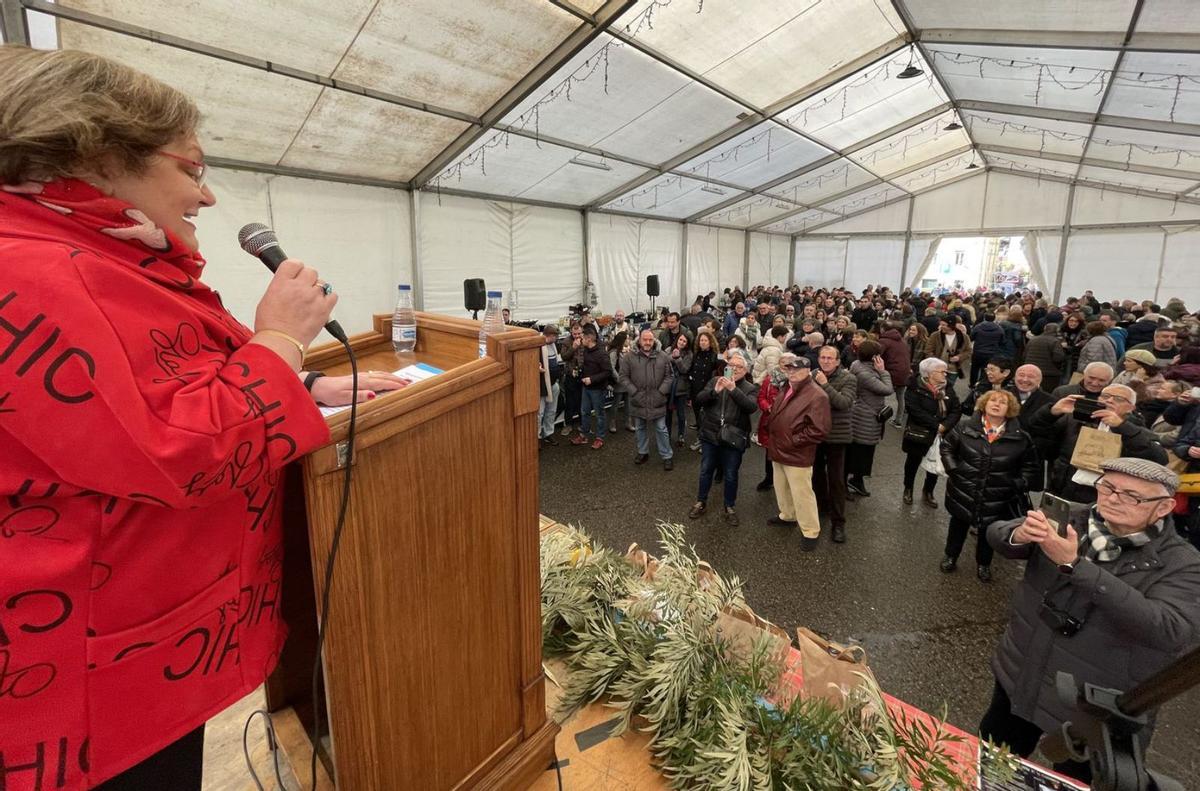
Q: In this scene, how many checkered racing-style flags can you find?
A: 0